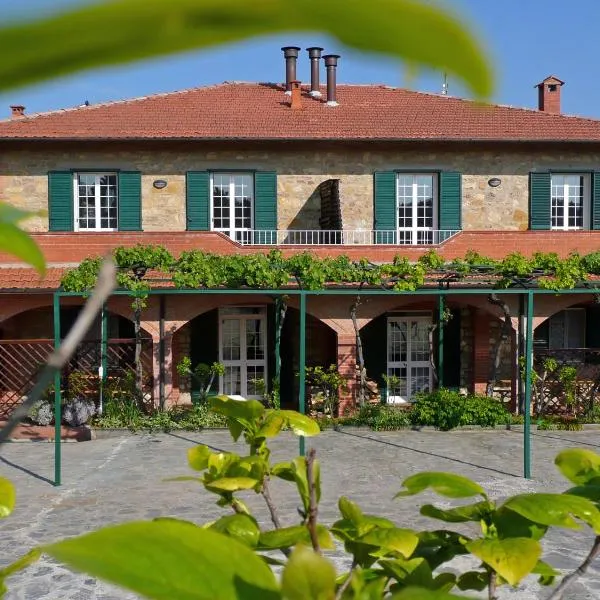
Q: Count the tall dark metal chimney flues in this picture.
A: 3